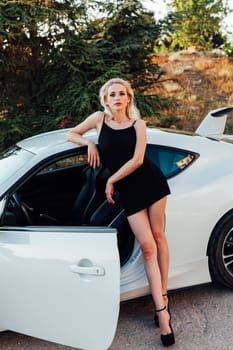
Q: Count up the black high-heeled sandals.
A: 2